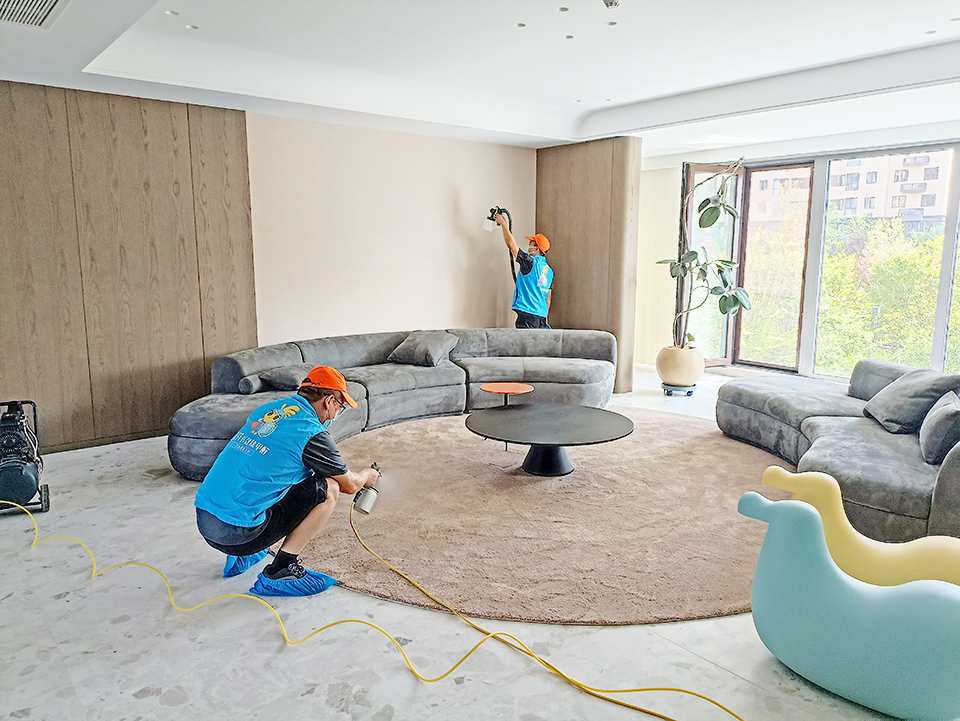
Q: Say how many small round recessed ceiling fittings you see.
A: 10